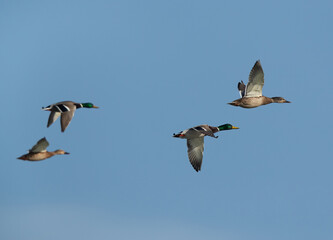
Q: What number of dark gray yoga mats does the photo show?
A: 0